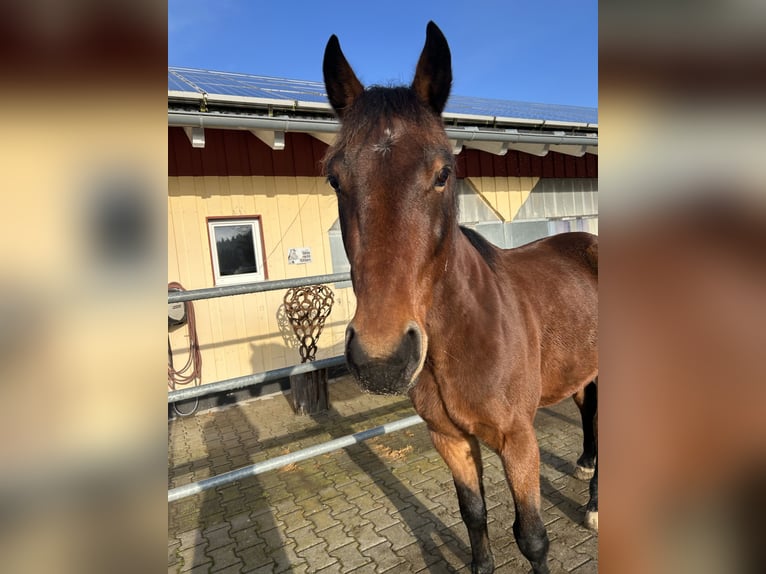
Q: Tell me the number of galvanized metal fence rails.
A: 3